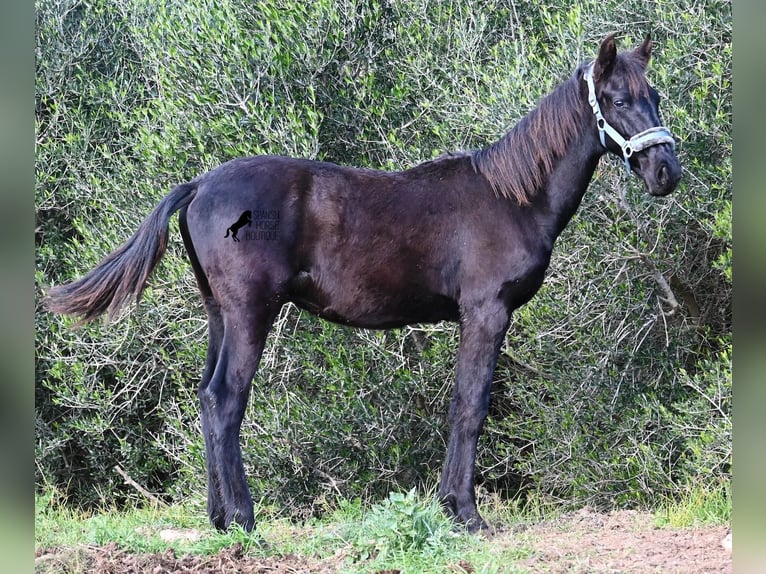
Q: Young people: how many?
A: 0